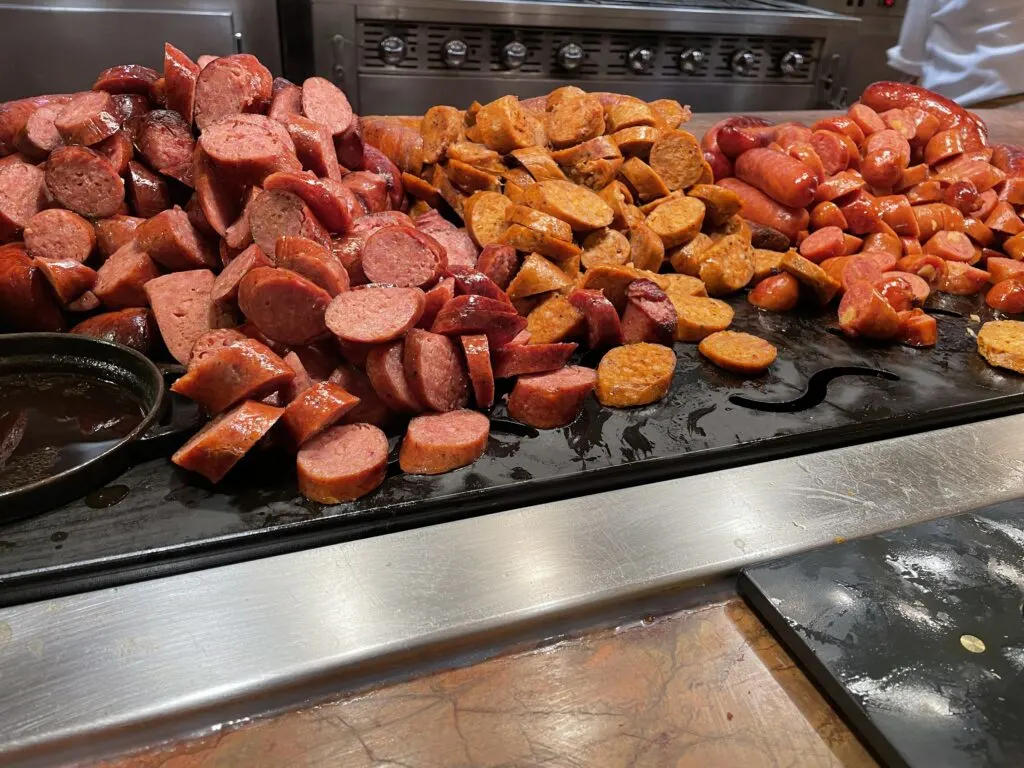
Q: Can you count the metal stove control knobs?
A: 8